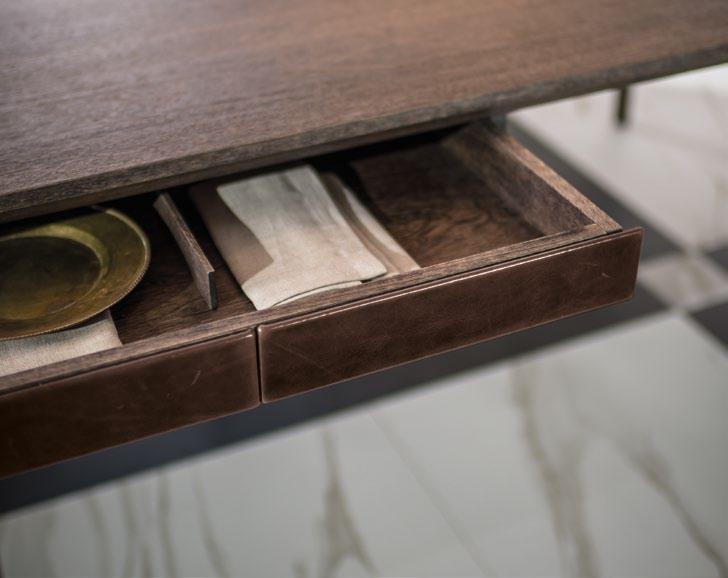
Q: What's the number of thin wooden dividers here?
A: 1